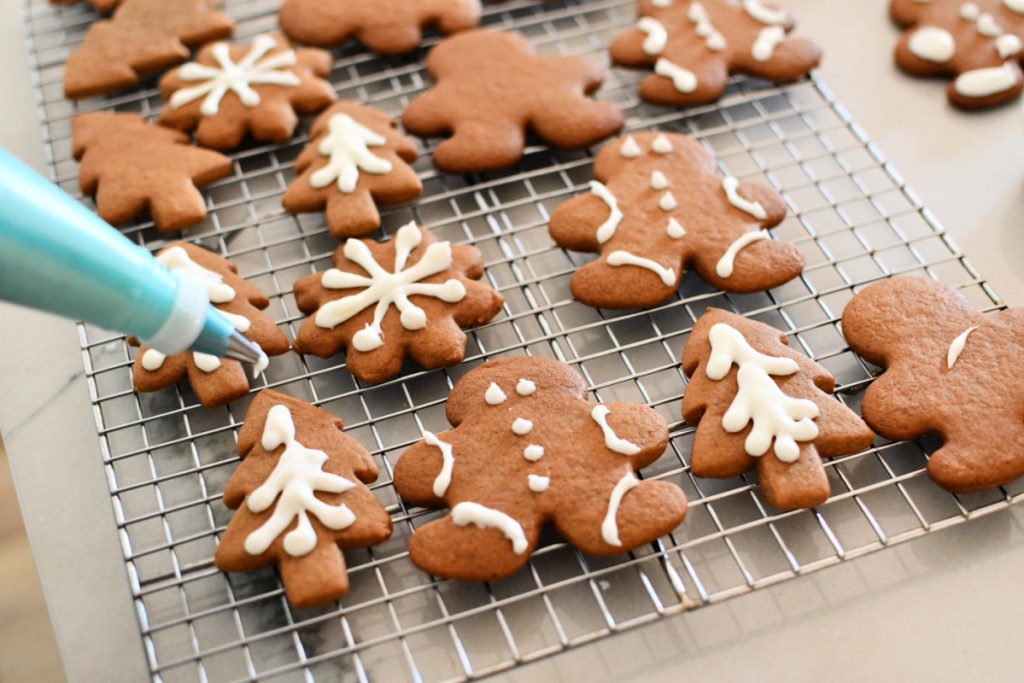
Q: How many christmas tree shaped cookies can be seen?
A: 6